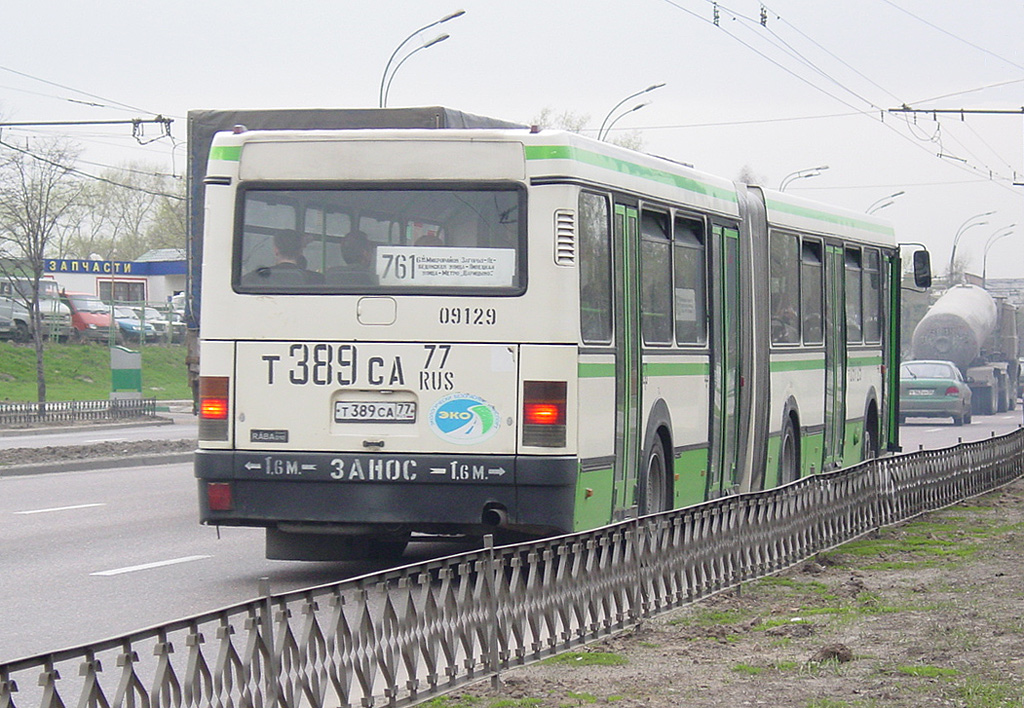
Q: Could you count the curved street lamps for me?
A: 12